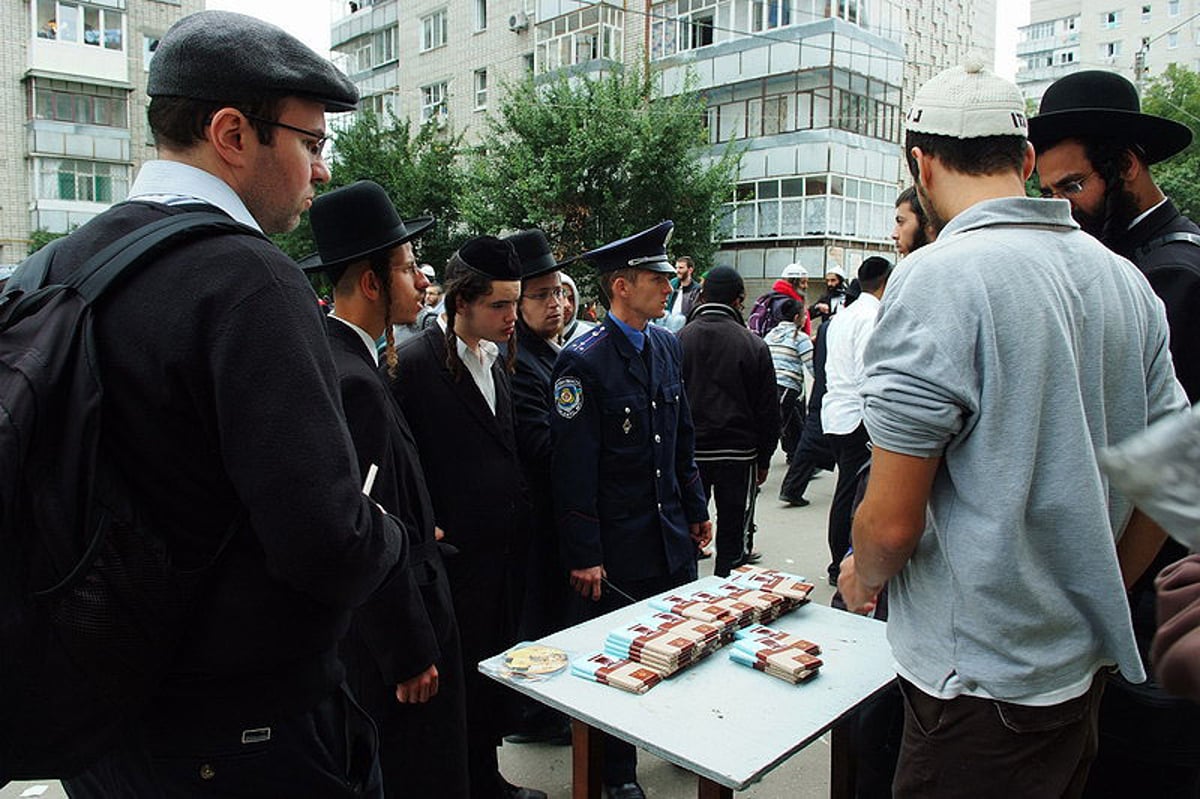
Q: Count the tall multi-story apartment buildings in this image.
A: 3